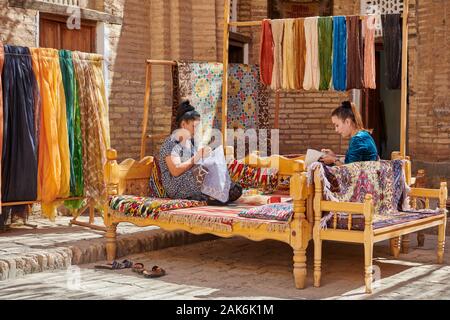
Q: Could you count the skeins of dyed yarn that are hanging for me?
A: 10